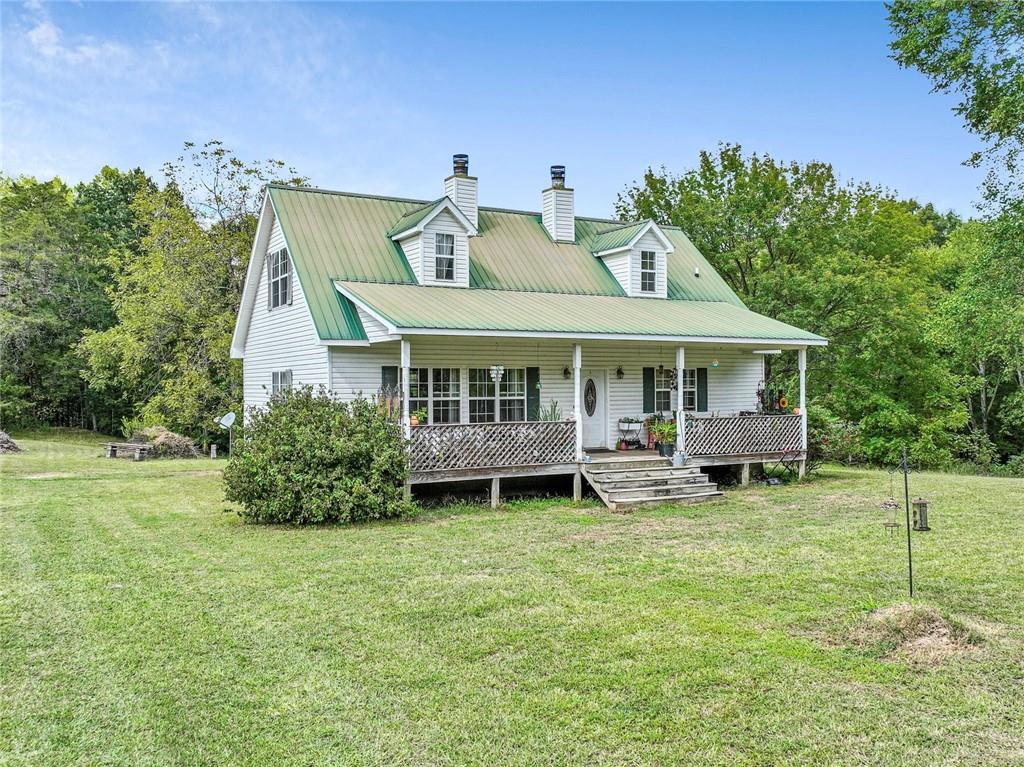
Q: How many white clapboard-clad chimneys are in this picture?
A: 2